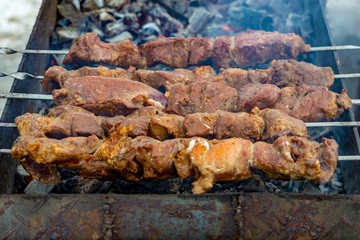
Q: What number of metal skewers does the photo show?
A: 5